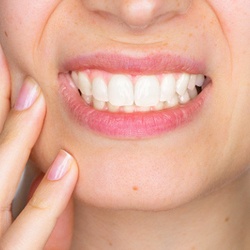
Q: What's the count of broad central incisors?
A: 2